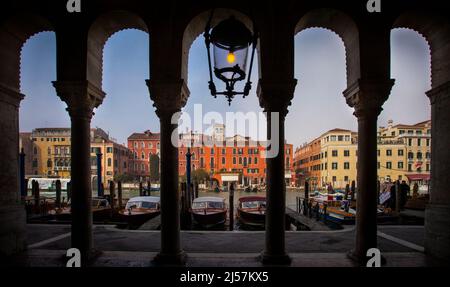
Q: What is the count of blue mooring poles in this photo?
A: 3